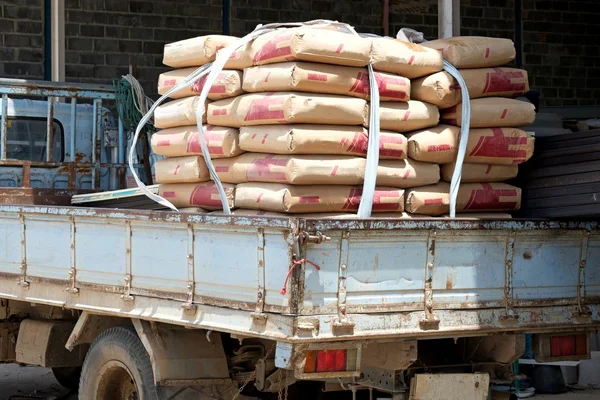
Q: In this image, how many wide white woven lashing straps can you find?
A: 4